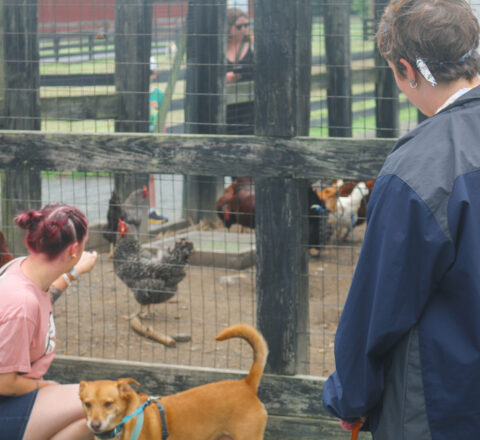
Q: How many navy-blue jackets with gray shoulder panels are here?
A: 1